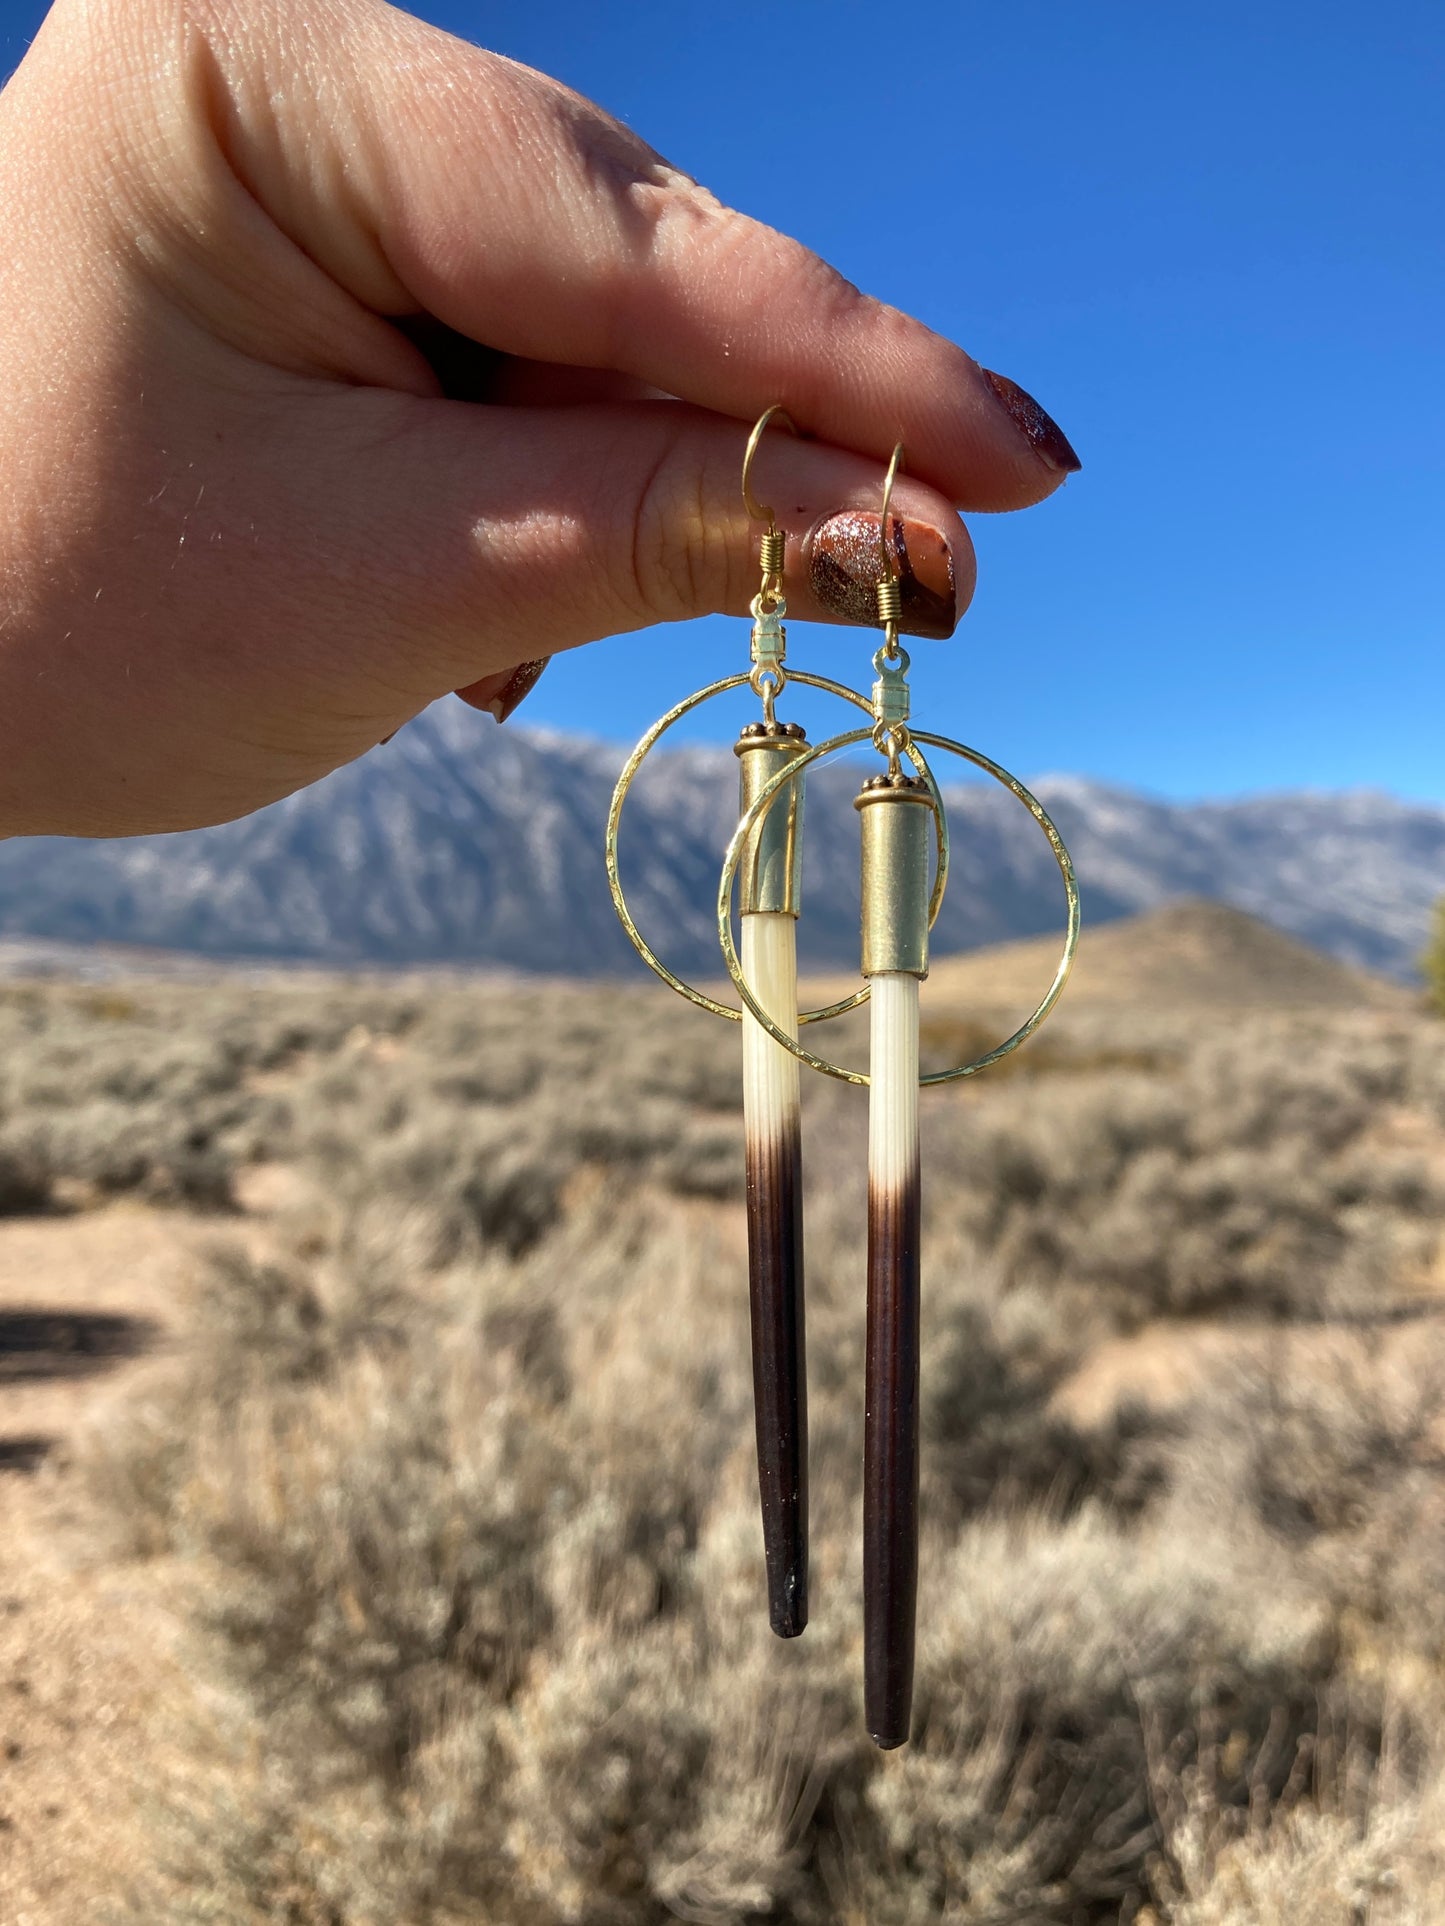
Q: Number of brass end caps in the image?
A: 2